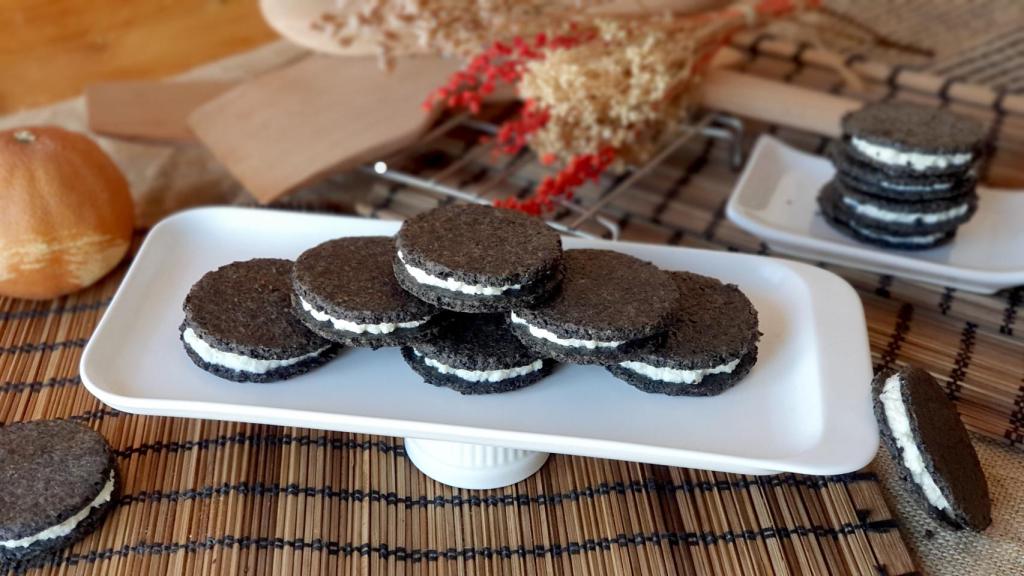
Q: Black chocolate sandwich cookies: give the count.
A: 12